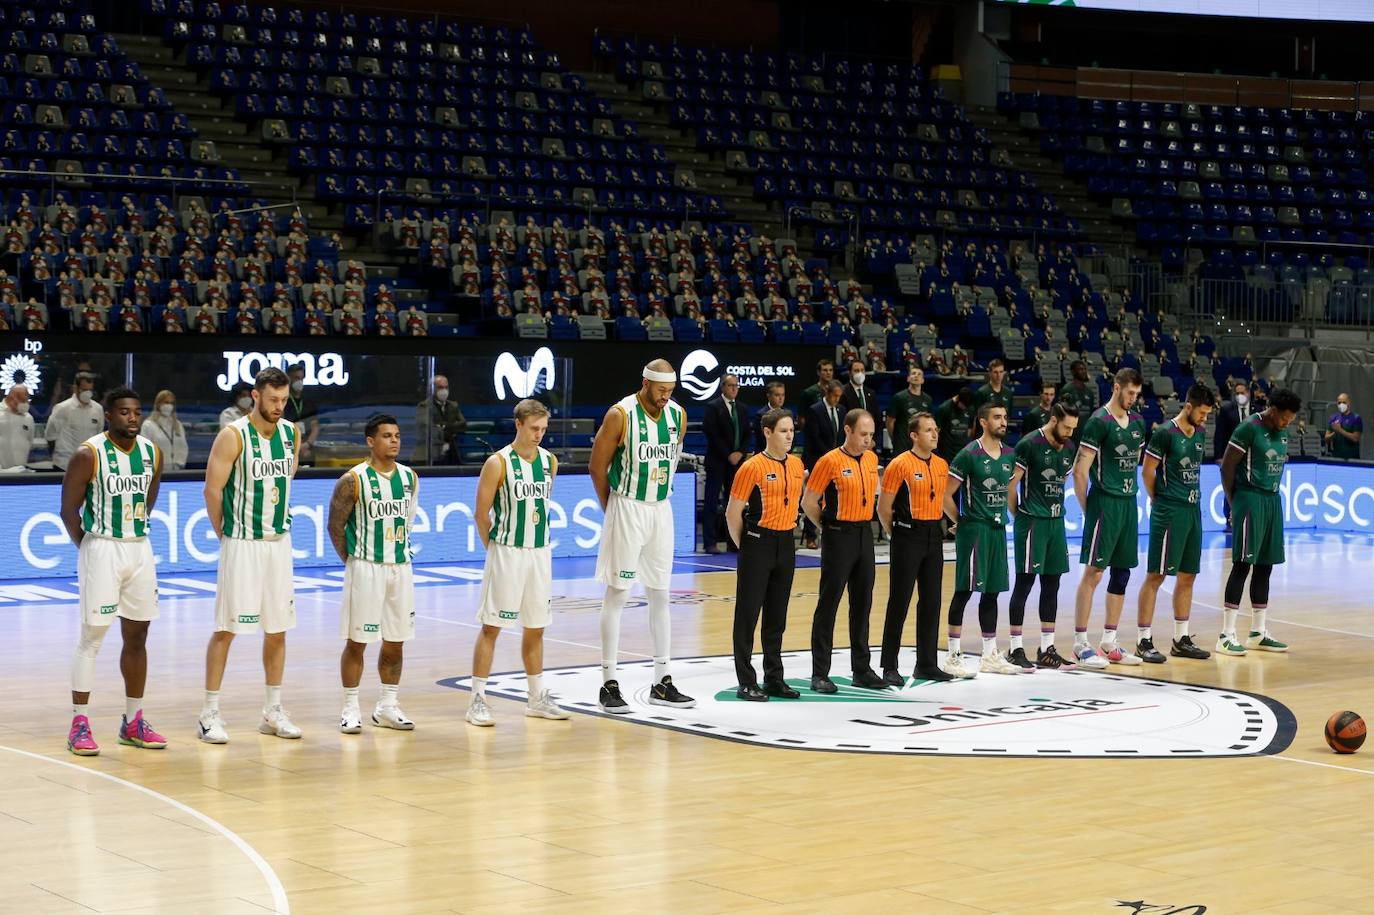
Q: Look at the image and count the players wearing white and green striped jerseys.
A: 5